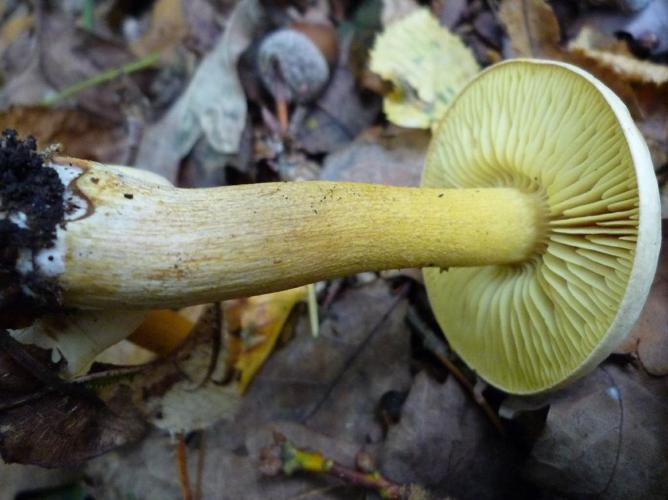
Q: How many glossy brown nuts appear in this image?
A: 1